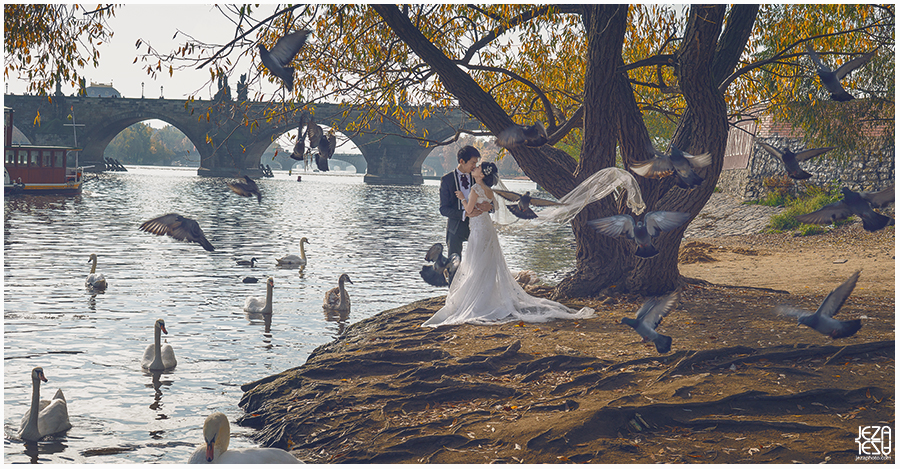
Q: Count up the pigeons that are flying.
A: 15